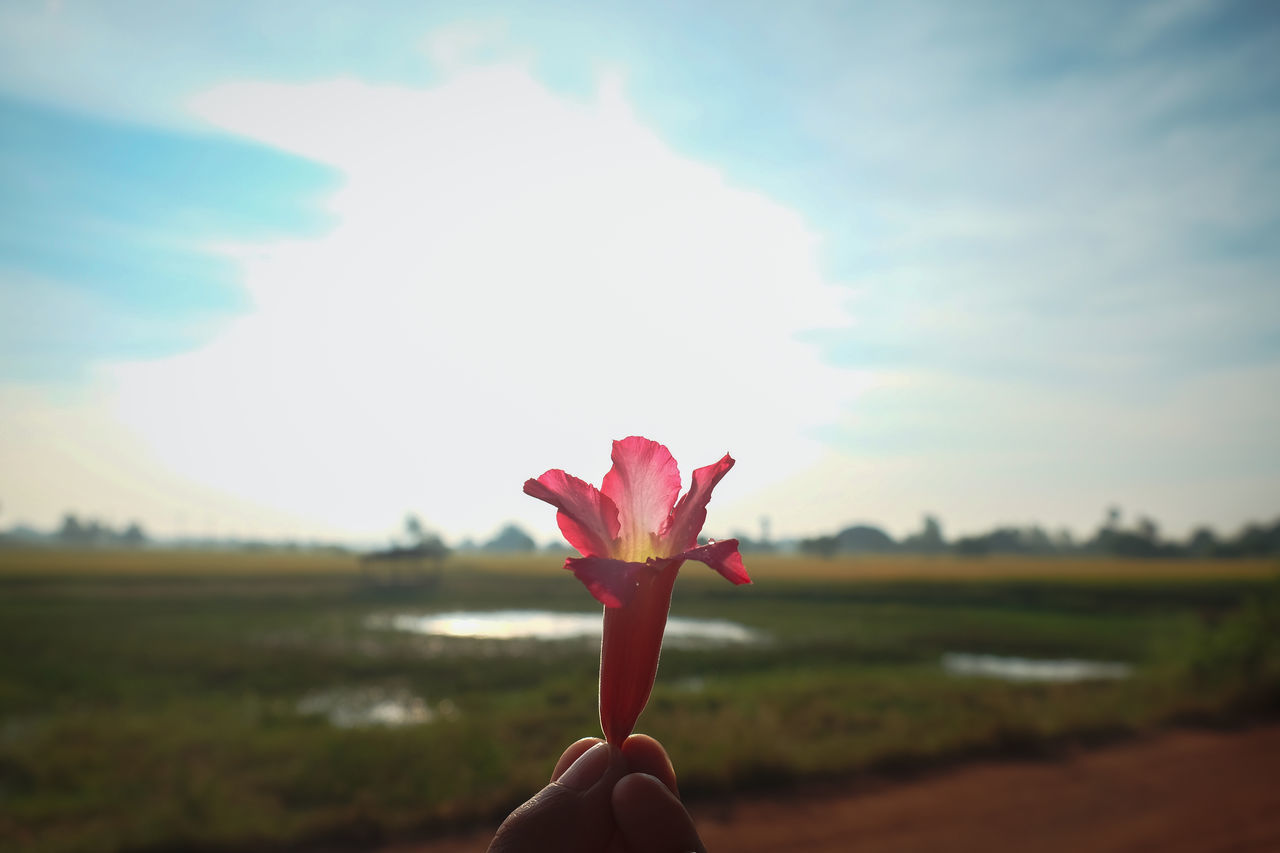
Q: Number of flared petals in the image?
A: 5